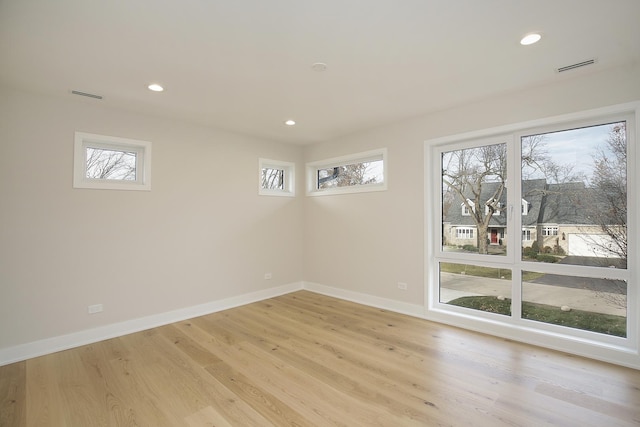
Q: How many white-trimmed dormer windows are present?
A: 3